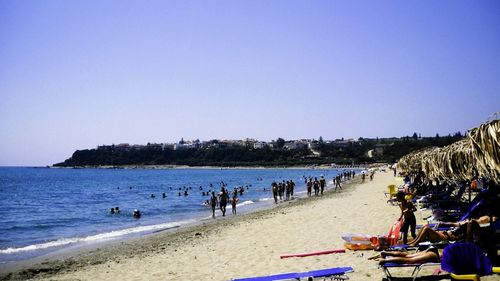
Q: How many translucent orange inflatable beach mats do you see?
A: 1